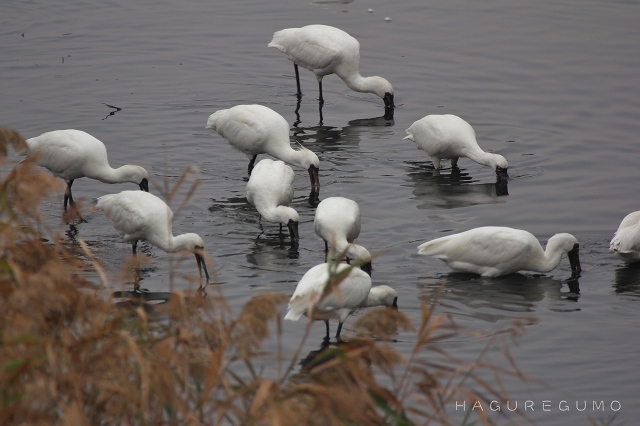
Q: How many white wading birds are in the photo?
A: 10